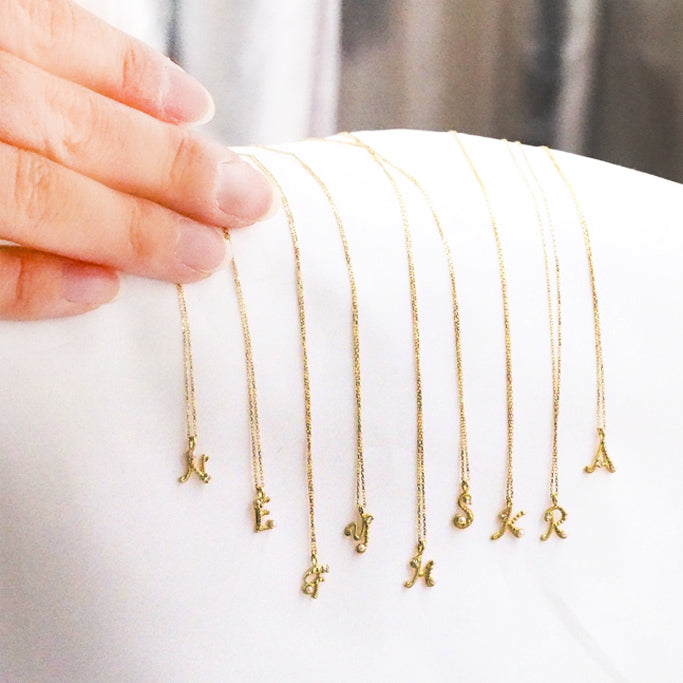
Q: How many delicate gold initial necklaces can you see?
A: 9